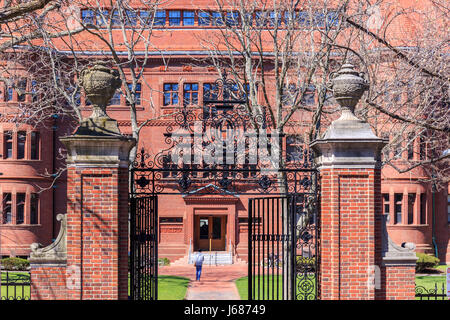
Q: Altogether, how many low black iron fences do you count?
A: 2